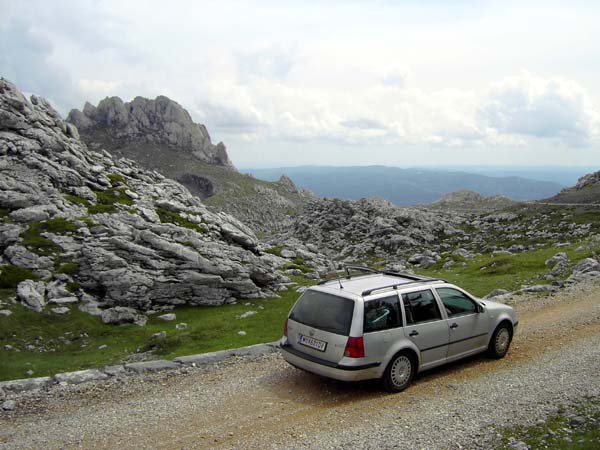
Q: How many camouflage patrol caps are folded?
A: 0